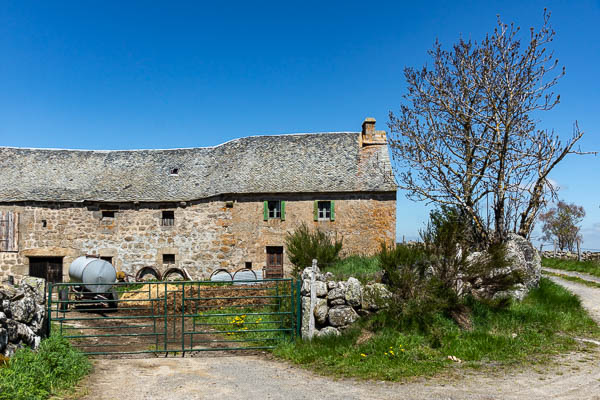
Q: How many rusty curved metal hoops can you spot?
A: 4